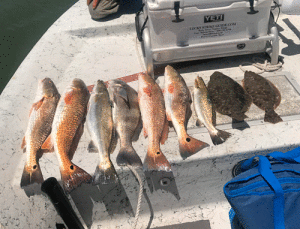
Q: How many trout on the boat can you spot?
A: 2